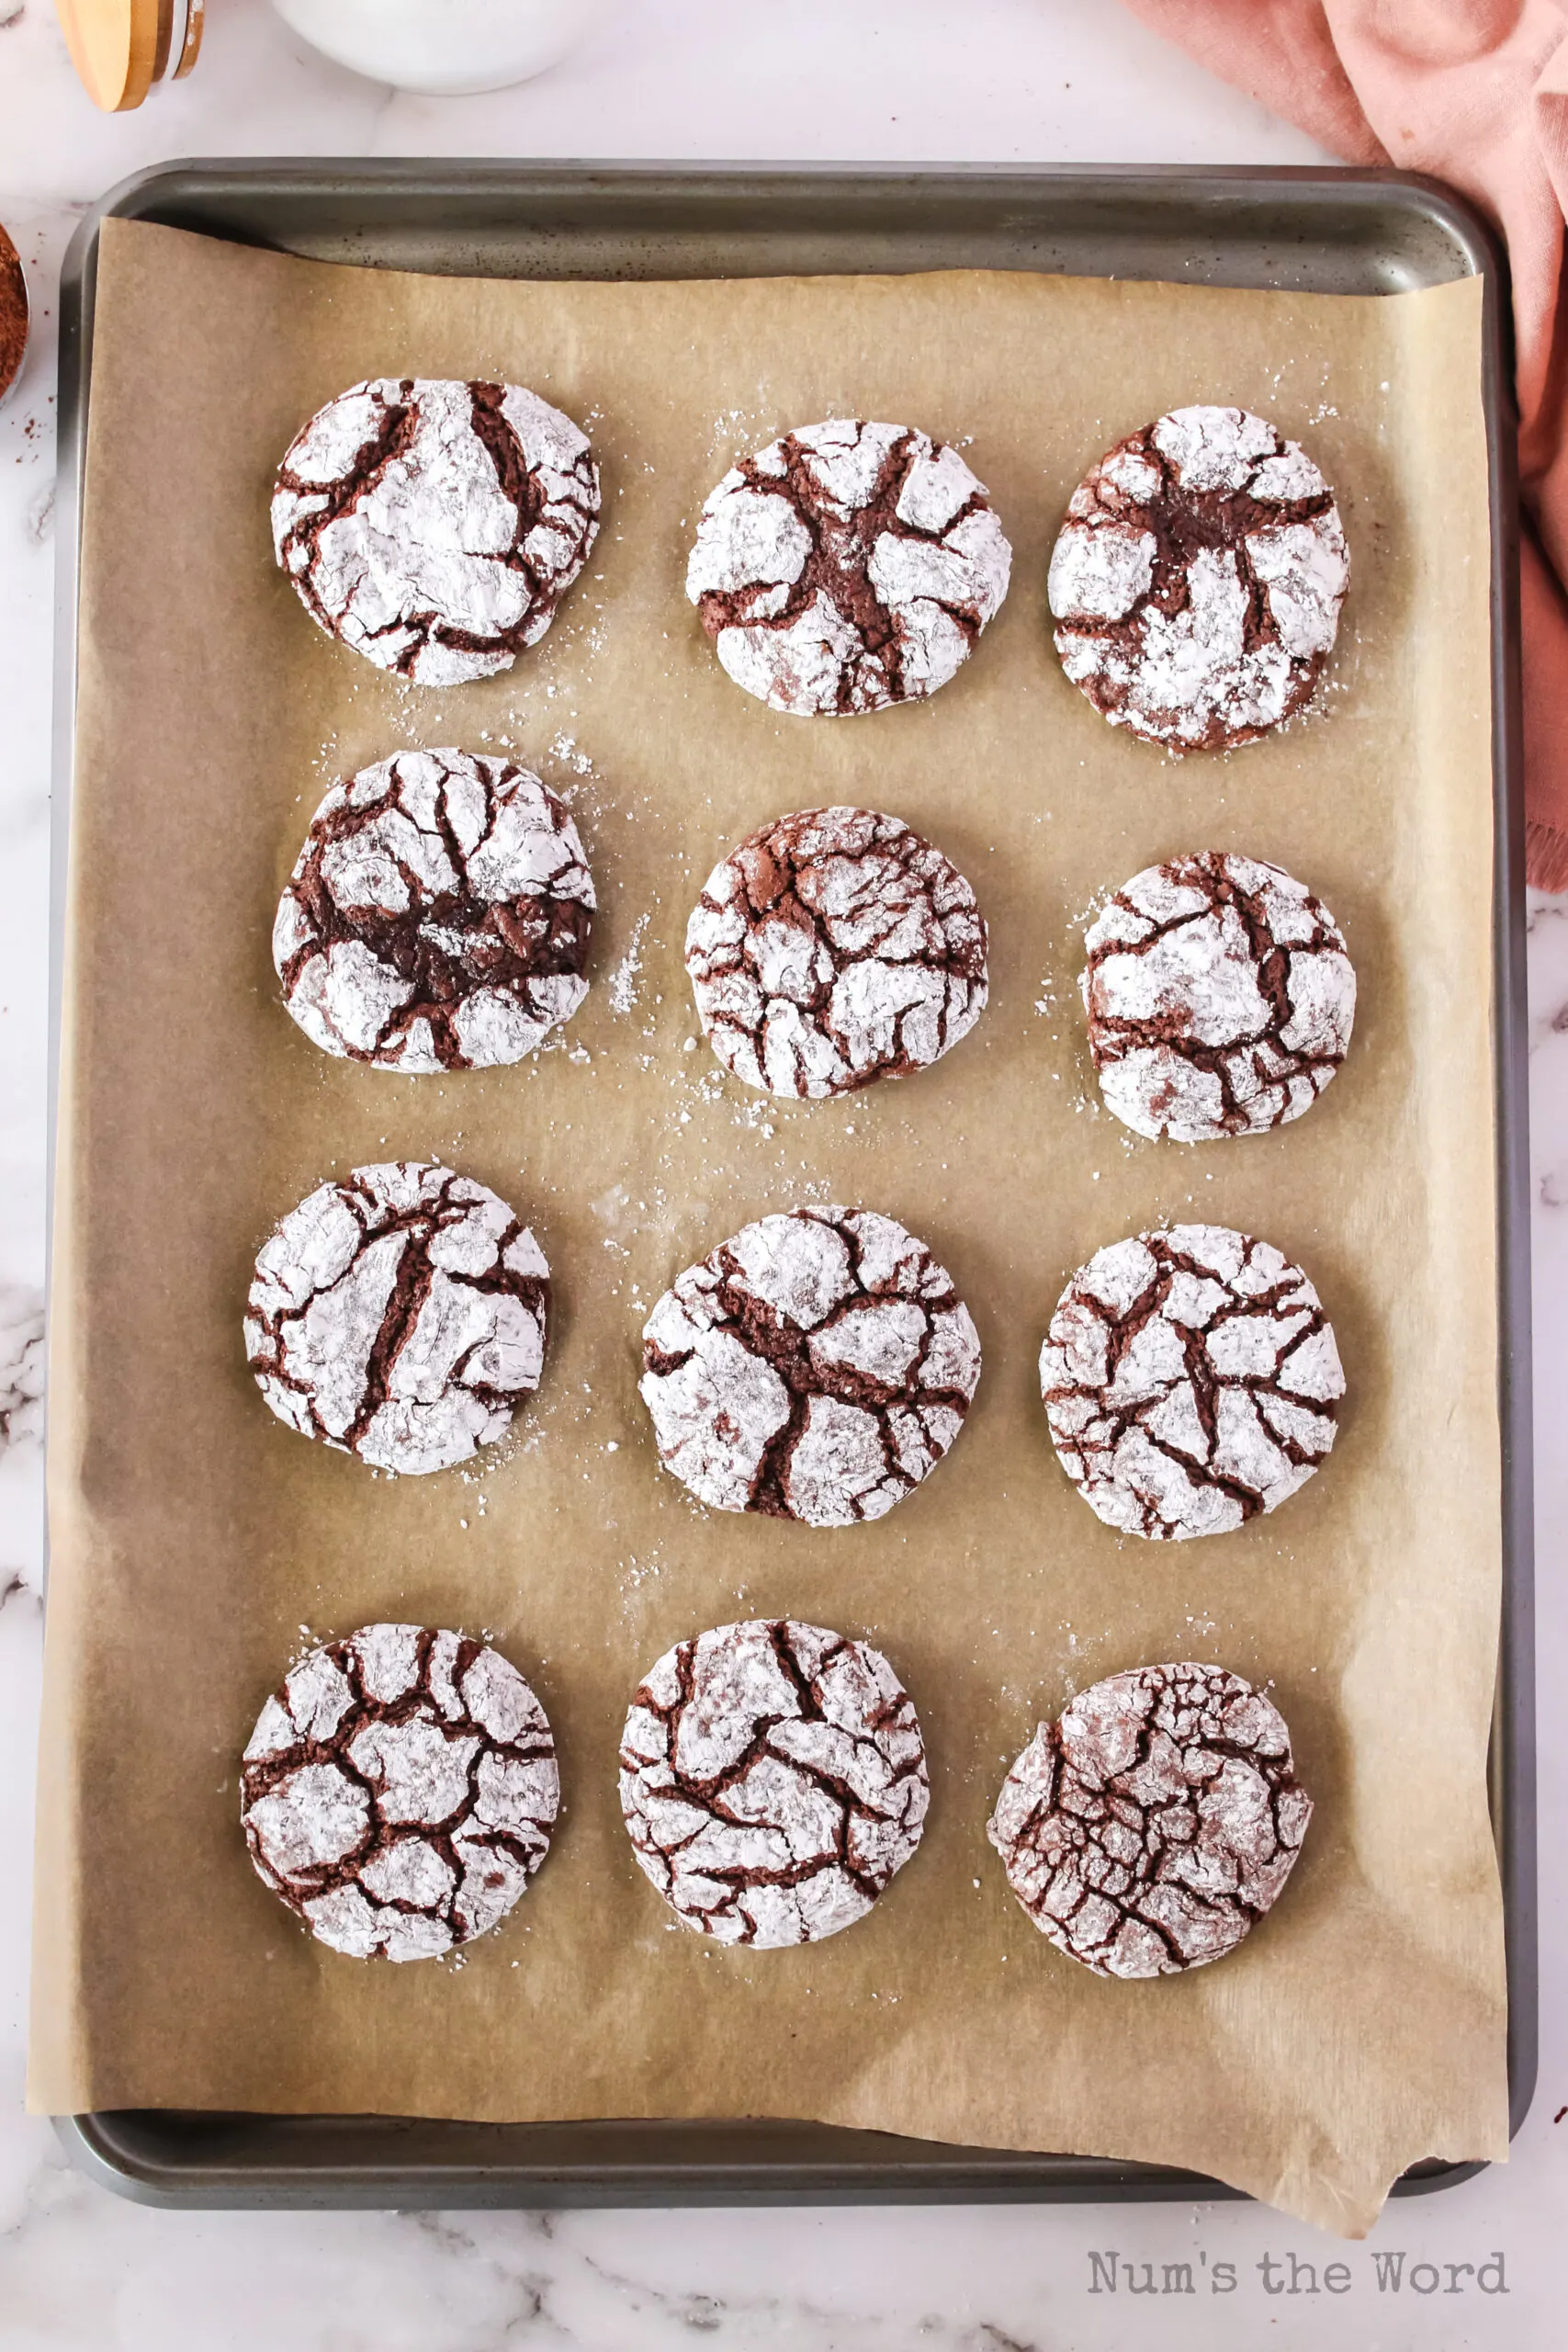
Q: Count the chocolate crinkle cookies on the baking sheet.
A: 12